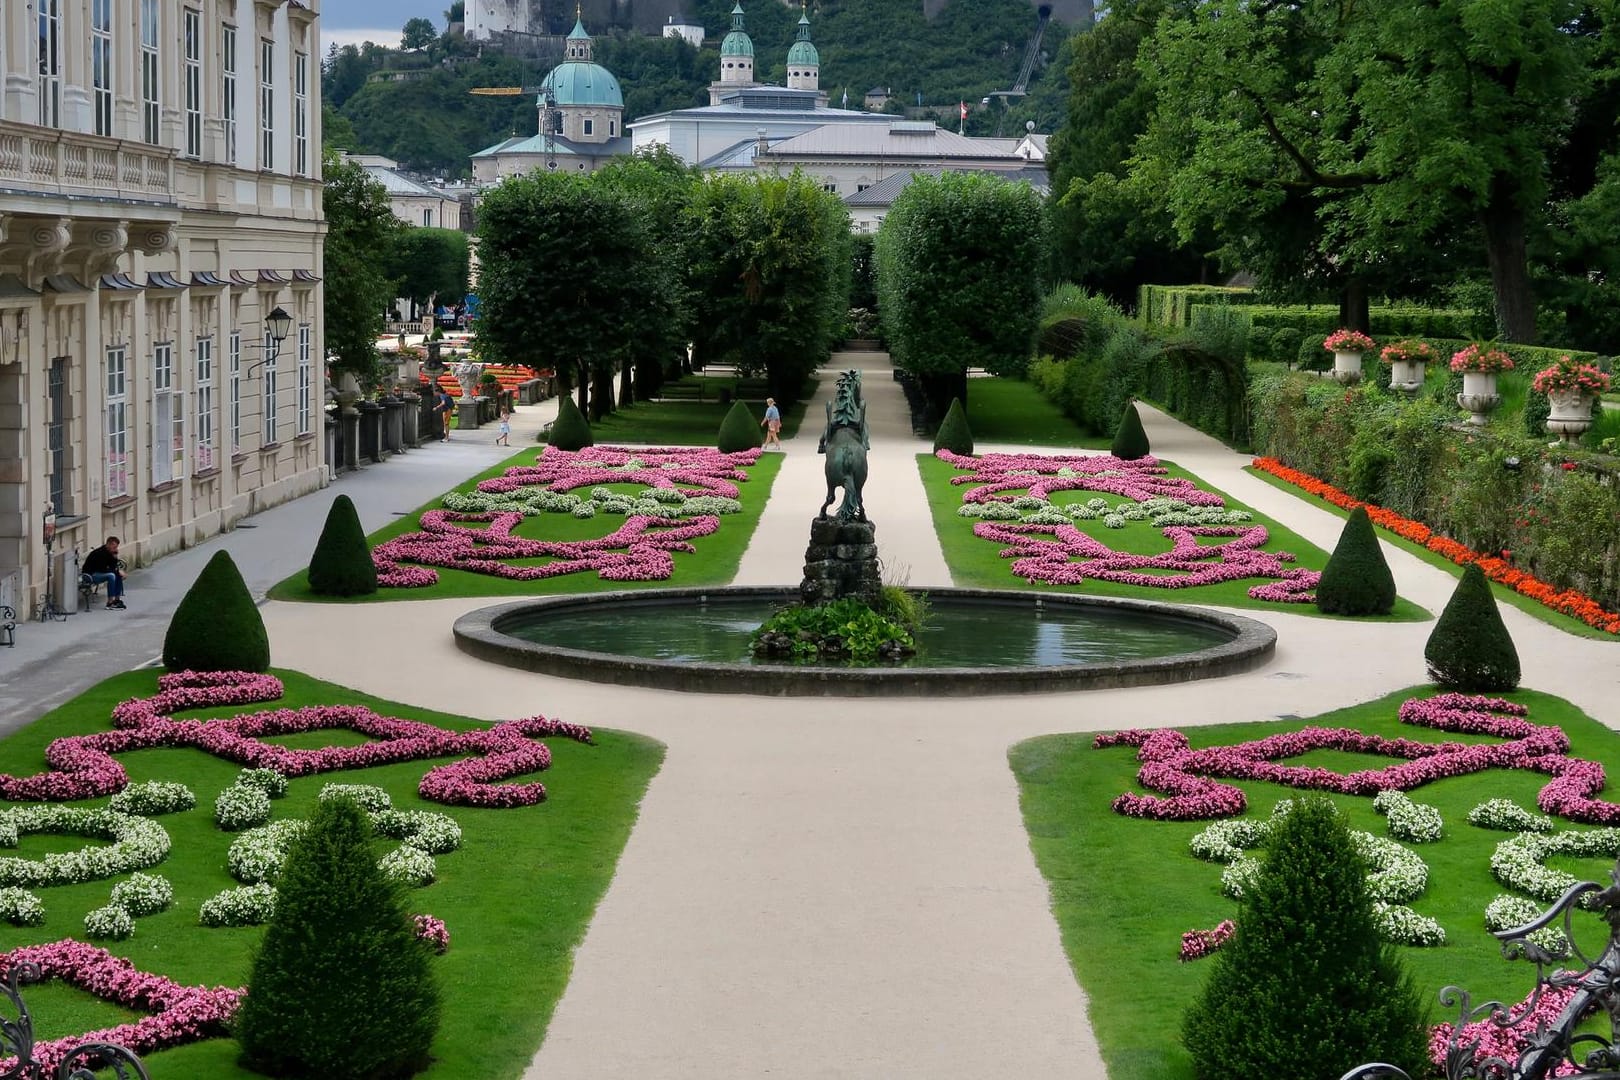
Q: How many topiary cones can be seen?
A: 10